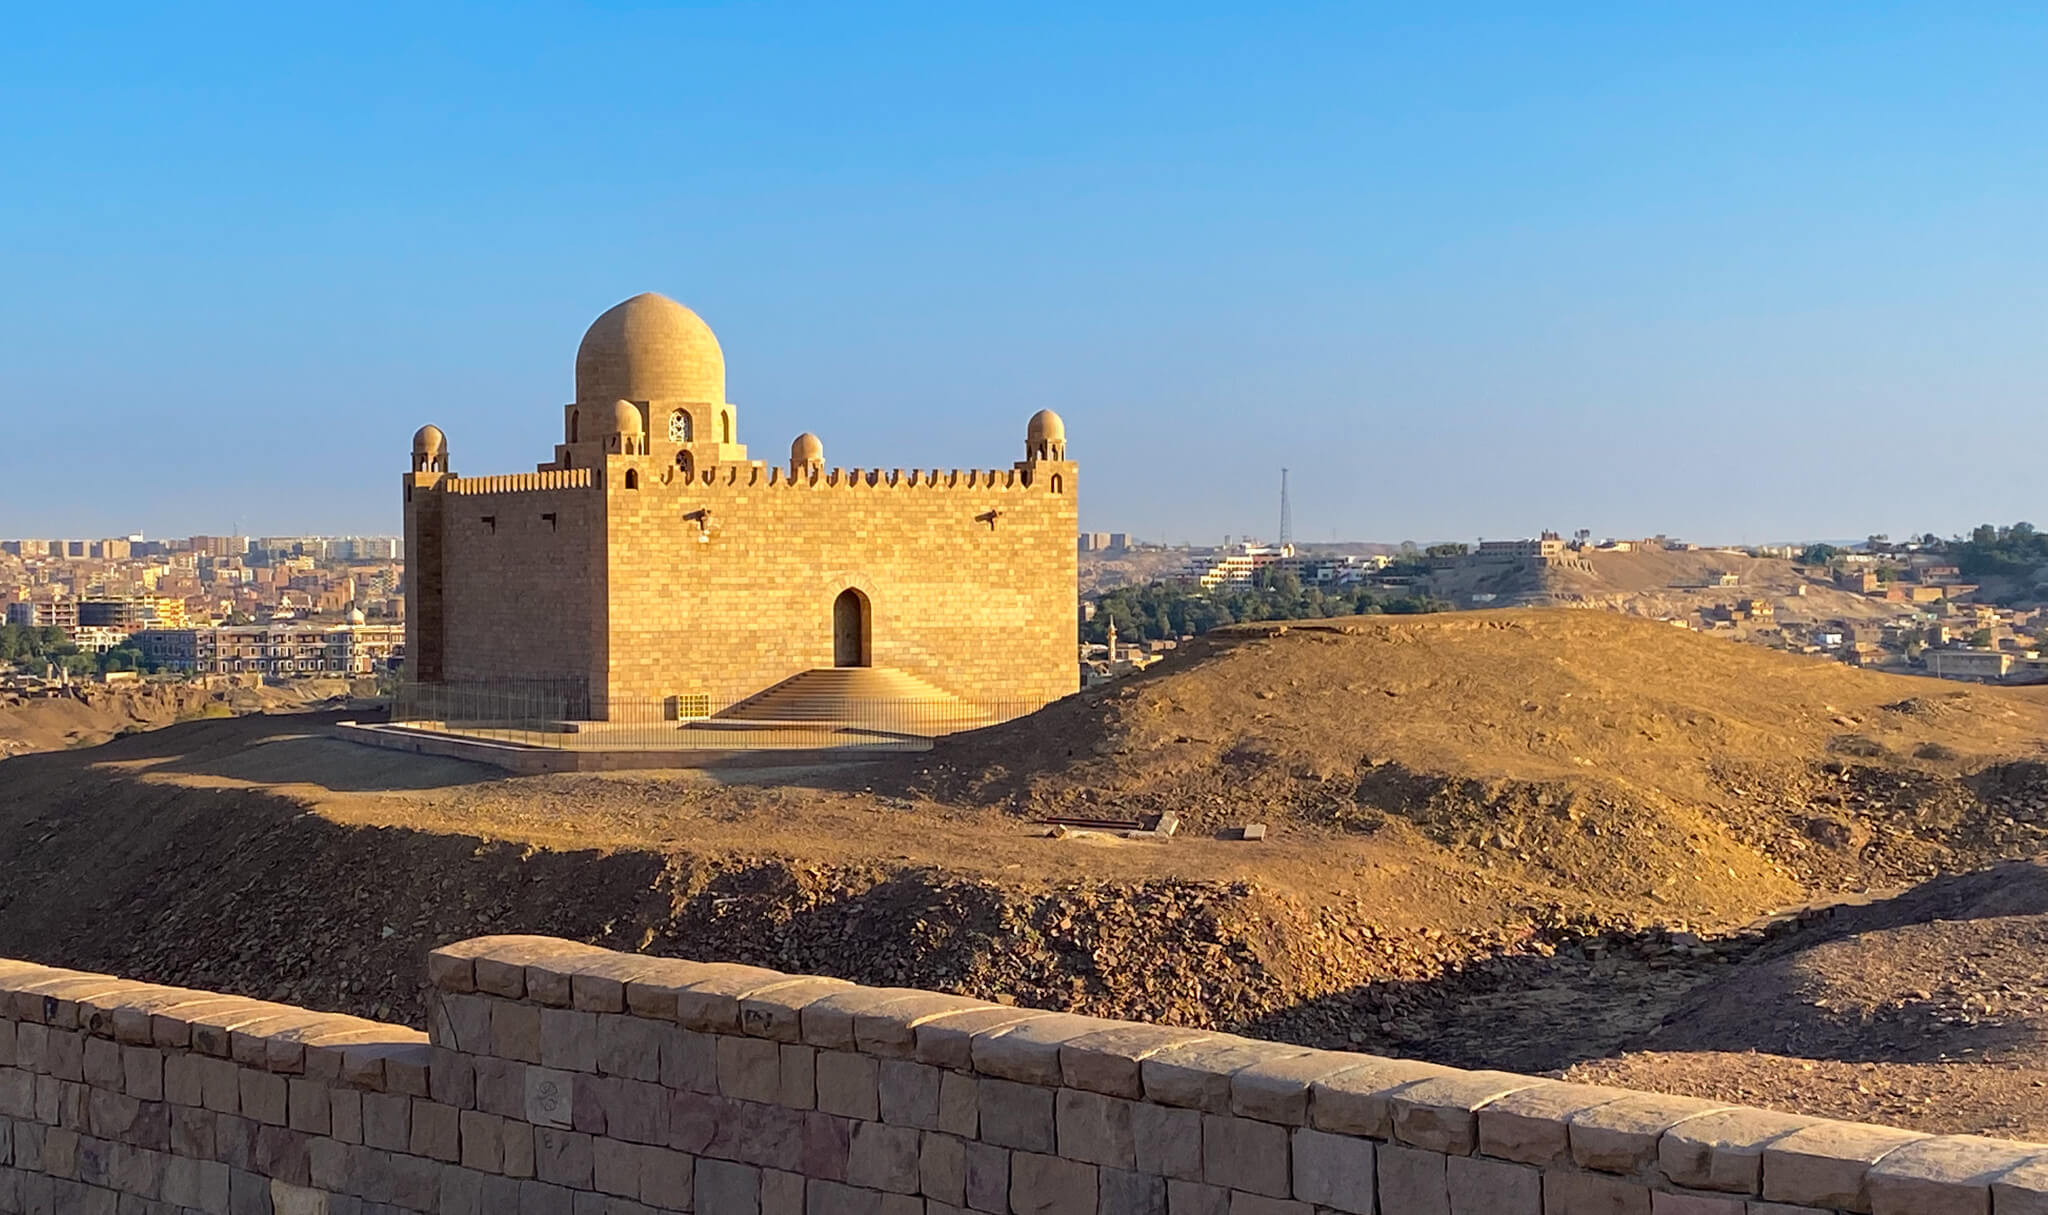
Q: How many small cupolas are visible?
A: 4